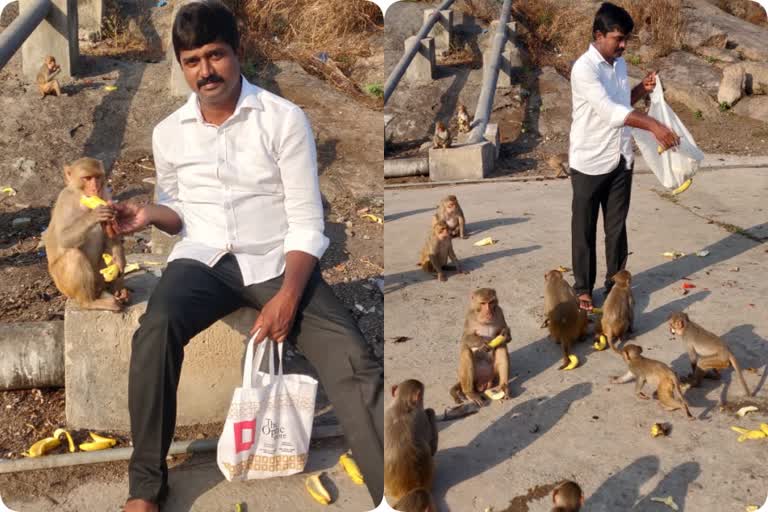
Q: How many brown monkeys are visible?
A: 15